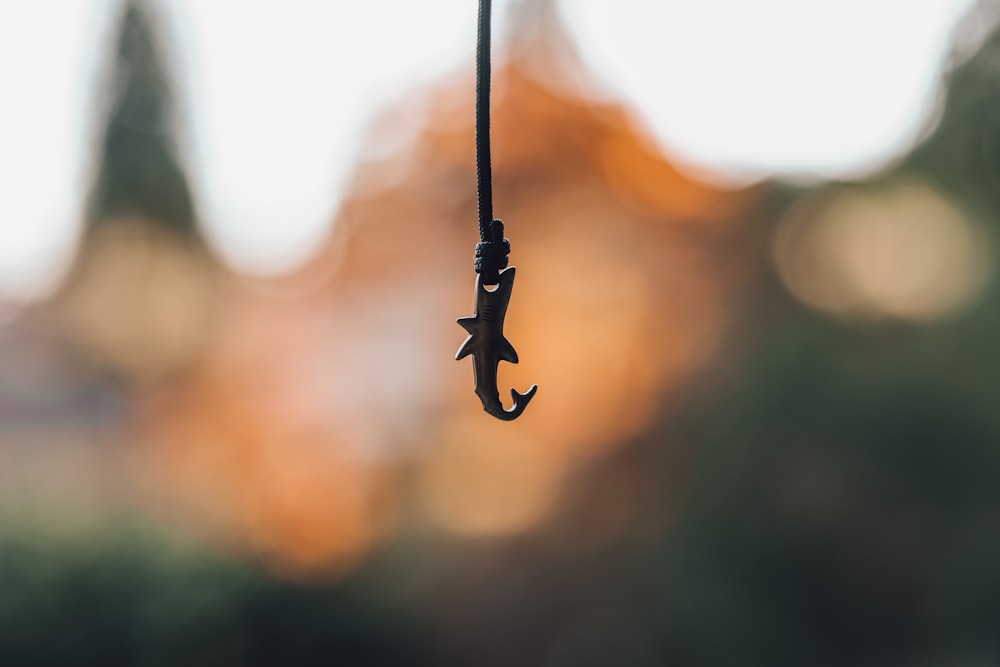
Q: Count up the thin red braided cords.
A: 0